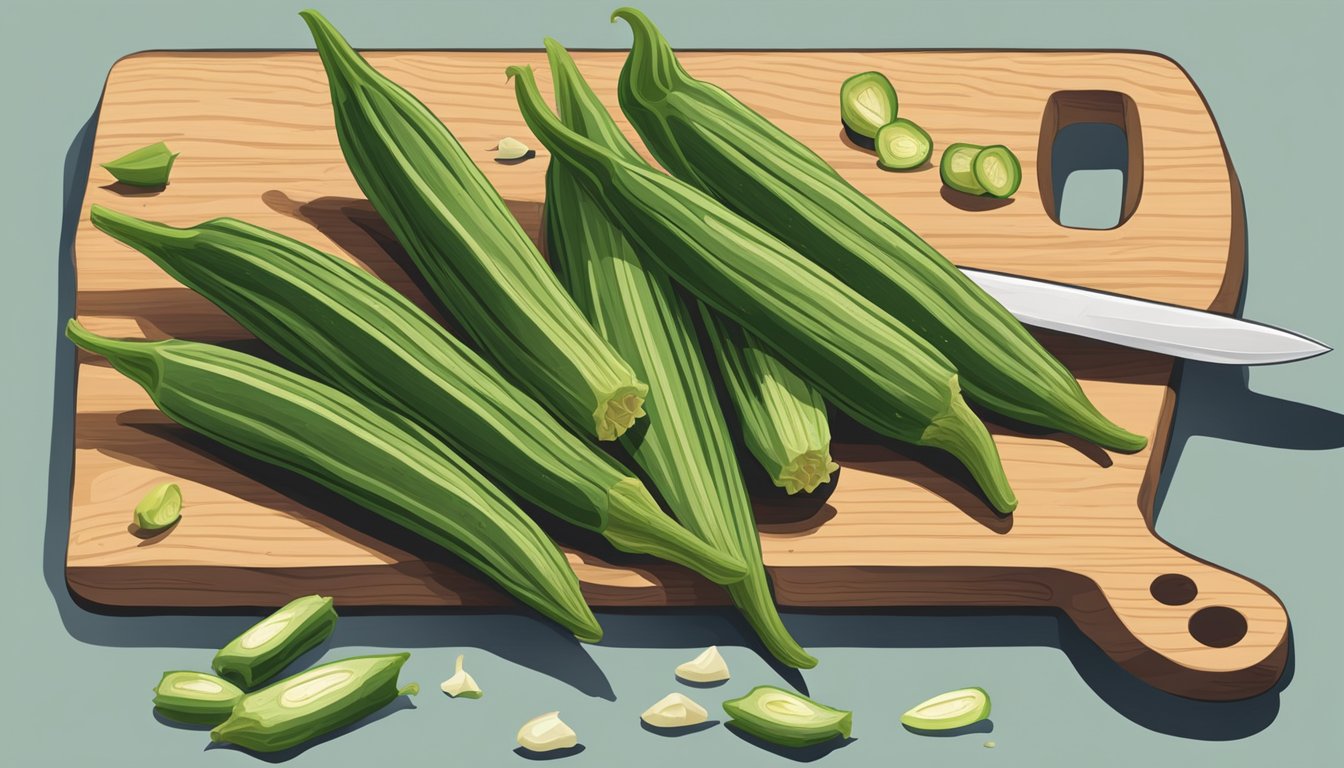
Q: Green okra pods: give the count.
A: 7